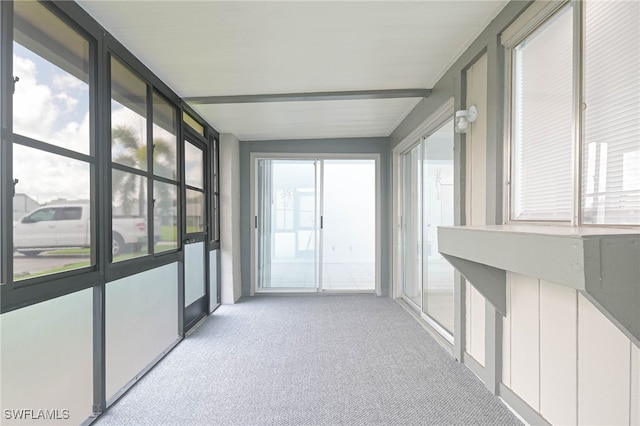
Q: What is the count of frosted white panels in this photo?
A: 4